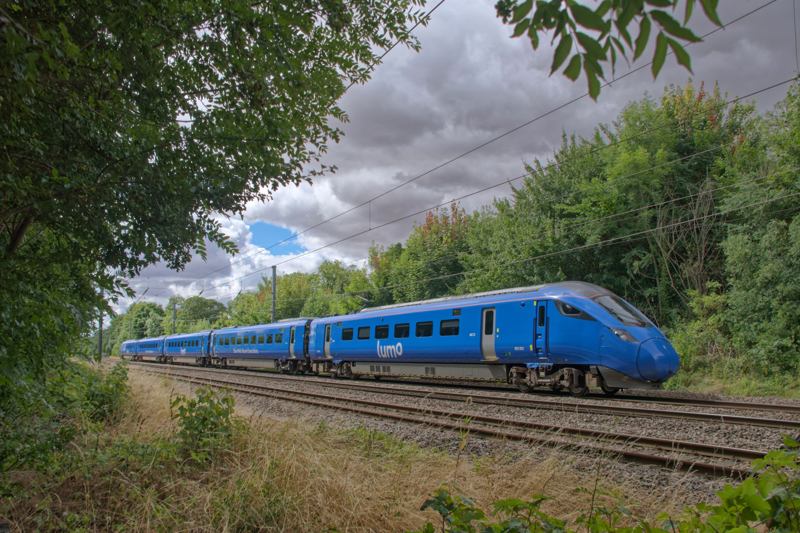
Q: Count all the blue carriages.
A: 5